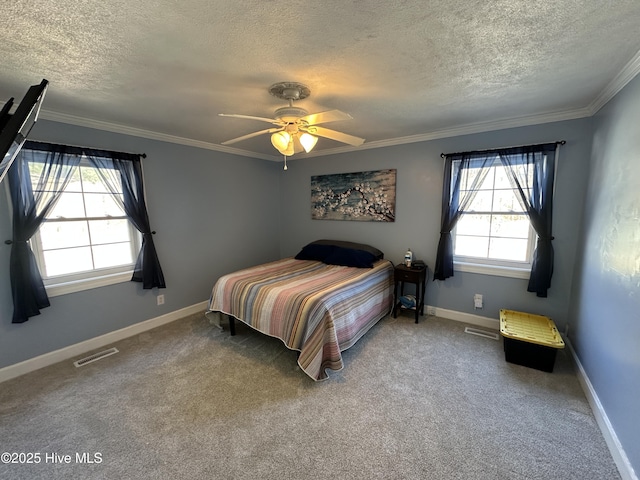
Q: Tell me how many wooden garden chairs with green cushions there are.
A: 0